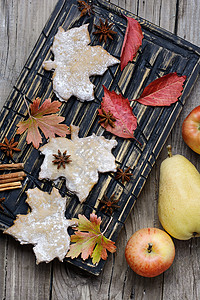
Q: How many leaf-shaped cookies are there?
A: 3